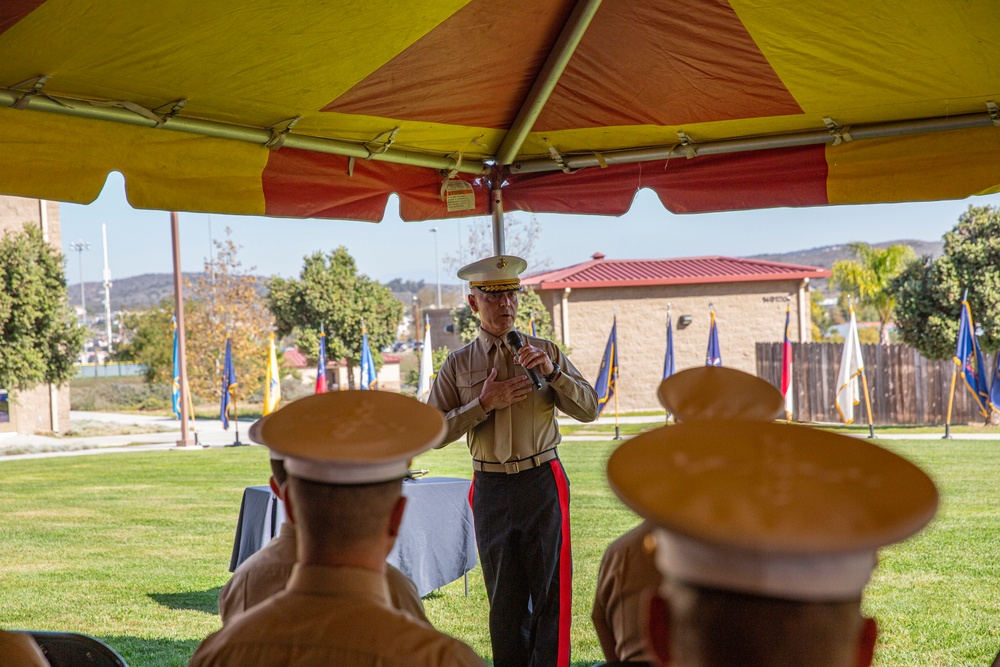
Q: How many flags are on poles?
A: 14